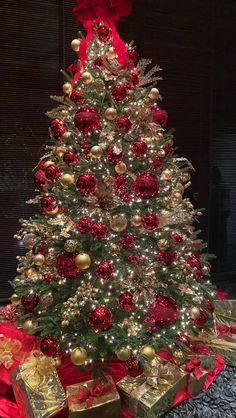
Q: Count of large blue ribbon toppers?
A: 0